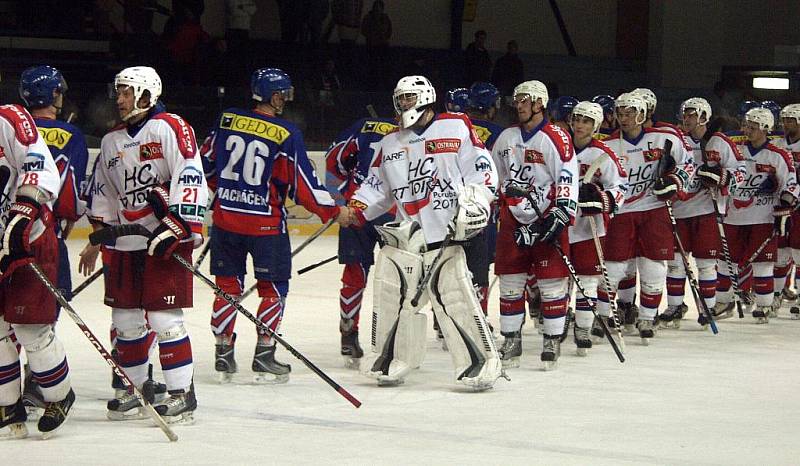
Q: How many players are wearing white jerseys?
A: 10